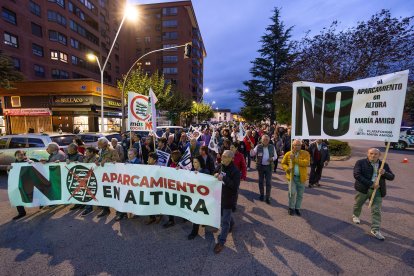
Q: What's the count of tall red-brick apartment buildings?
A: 2